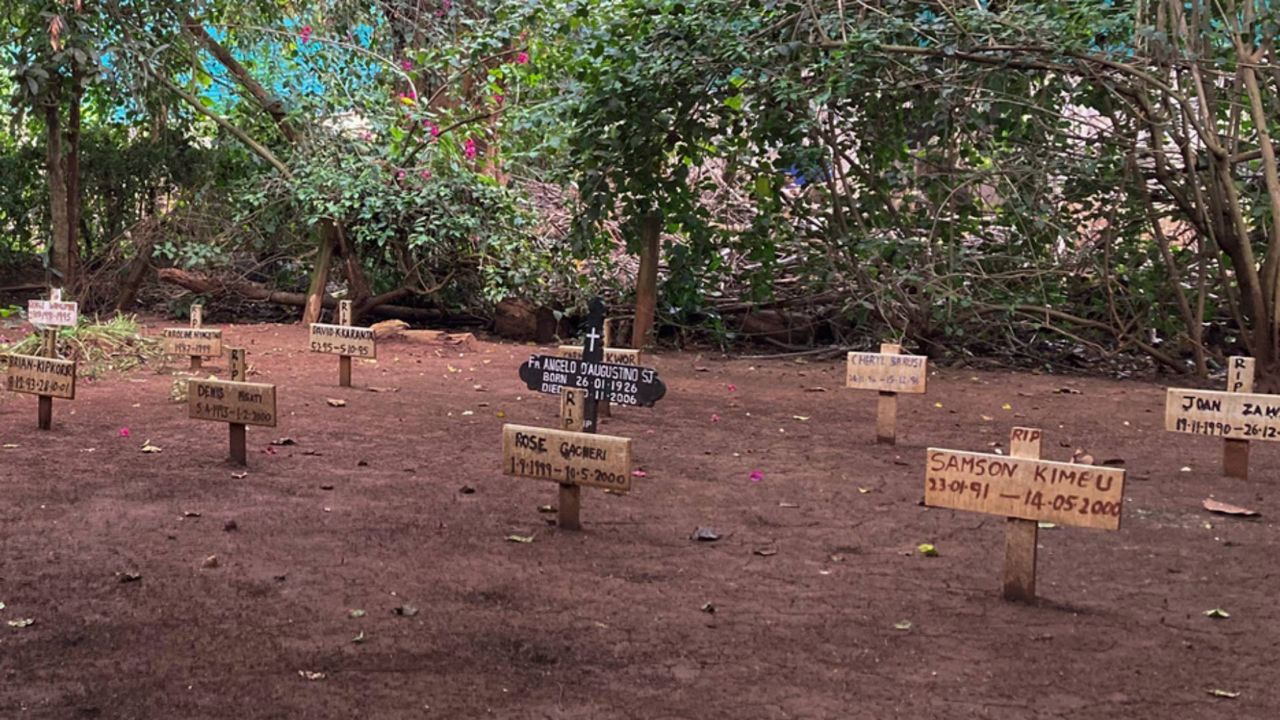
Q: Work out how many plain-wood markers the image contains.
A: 10